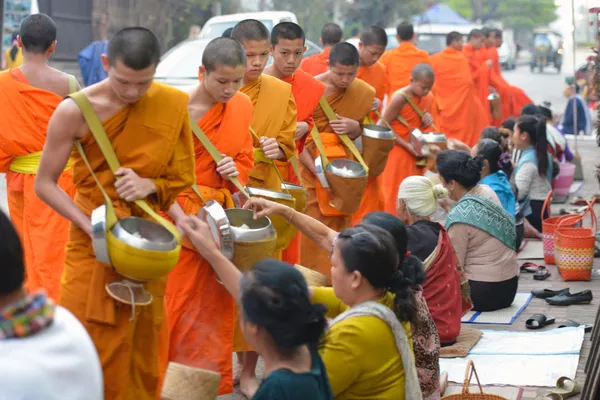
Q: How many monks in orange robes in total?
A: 14